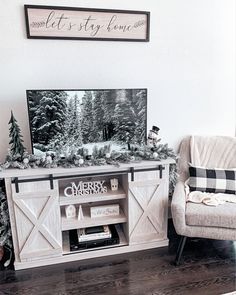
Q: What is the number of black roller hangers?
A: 4